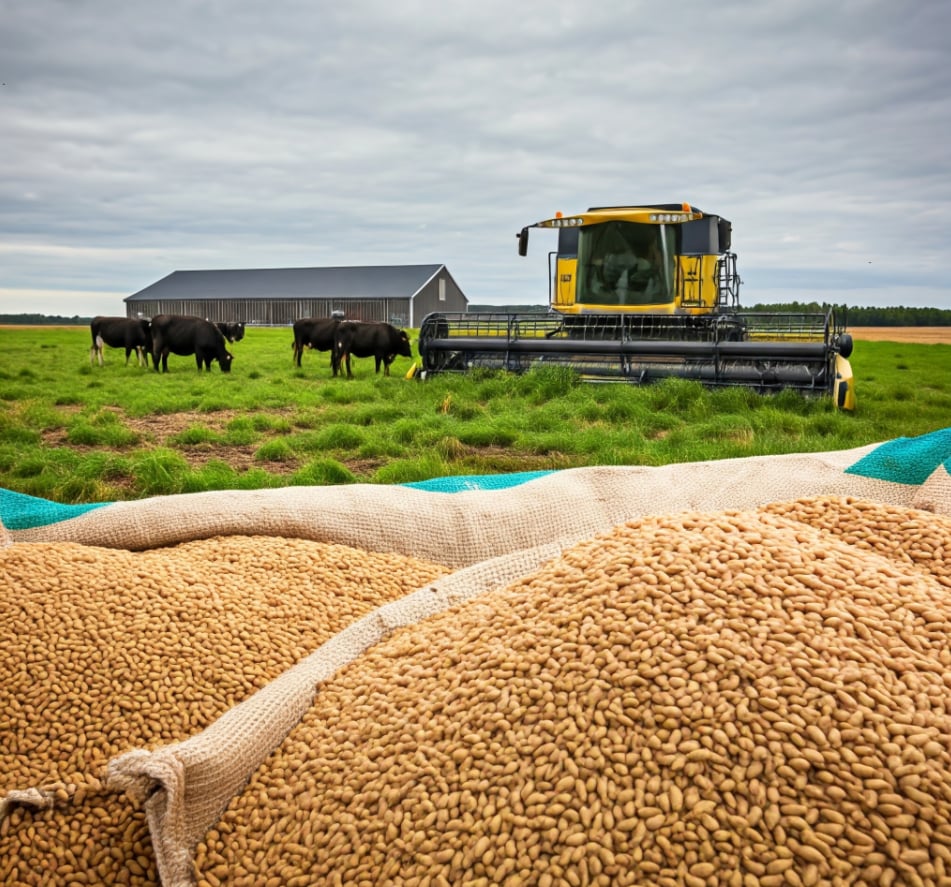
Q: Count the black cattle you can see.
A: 5